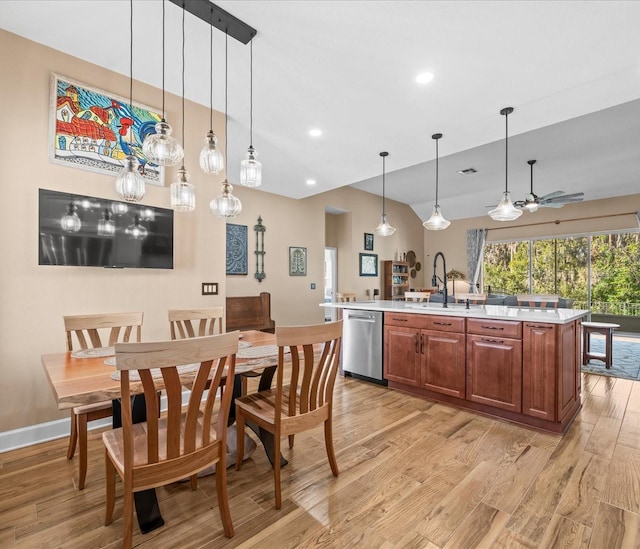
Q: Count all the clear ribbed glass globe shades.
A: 6